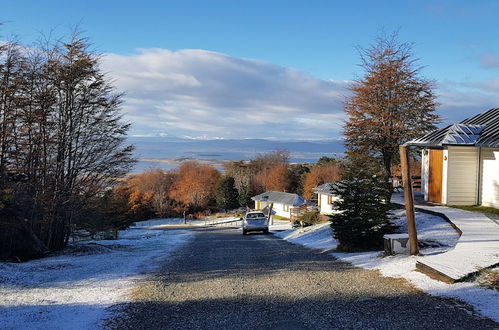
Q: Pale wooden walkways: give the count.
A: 1